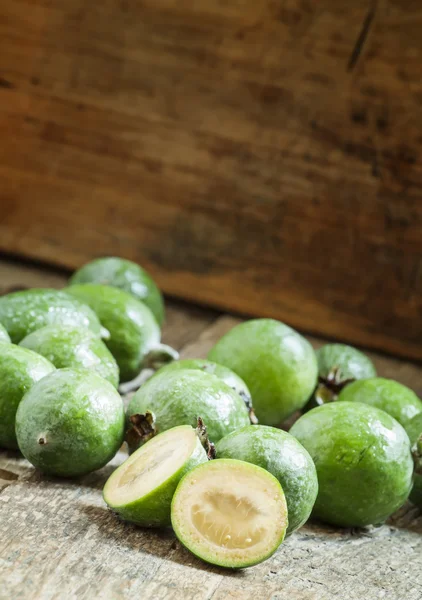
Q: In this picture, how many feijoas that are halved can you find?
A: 2